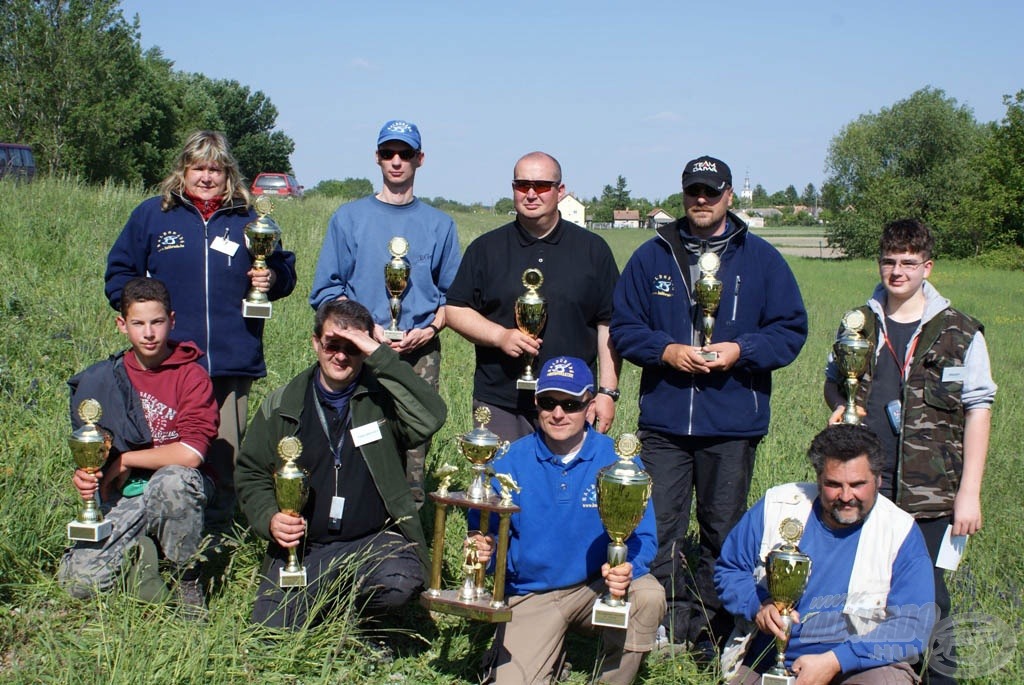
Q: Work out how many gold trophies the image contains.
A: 10